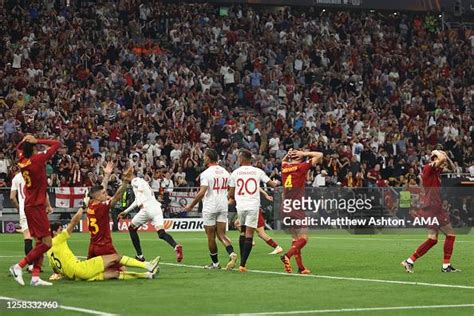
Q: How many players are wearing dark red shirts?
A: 4